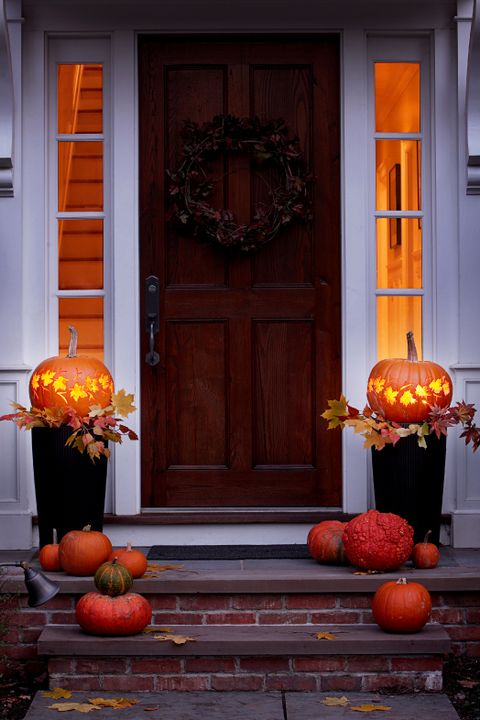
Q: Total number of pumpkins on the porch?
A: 11